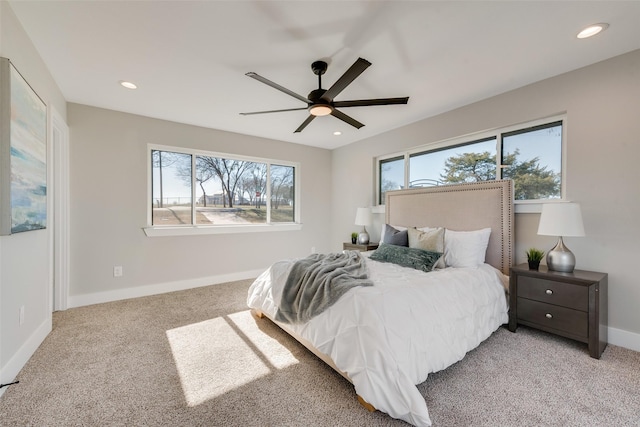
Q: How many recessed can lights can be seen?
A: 3